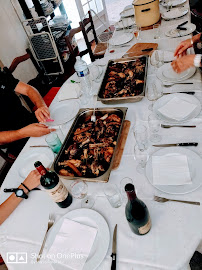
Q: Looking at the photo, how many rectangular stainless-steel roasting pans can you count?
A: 2